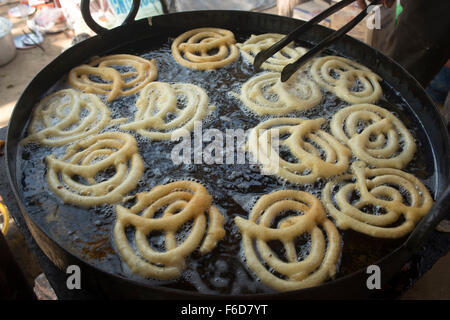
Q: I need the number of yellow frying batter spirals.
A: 13